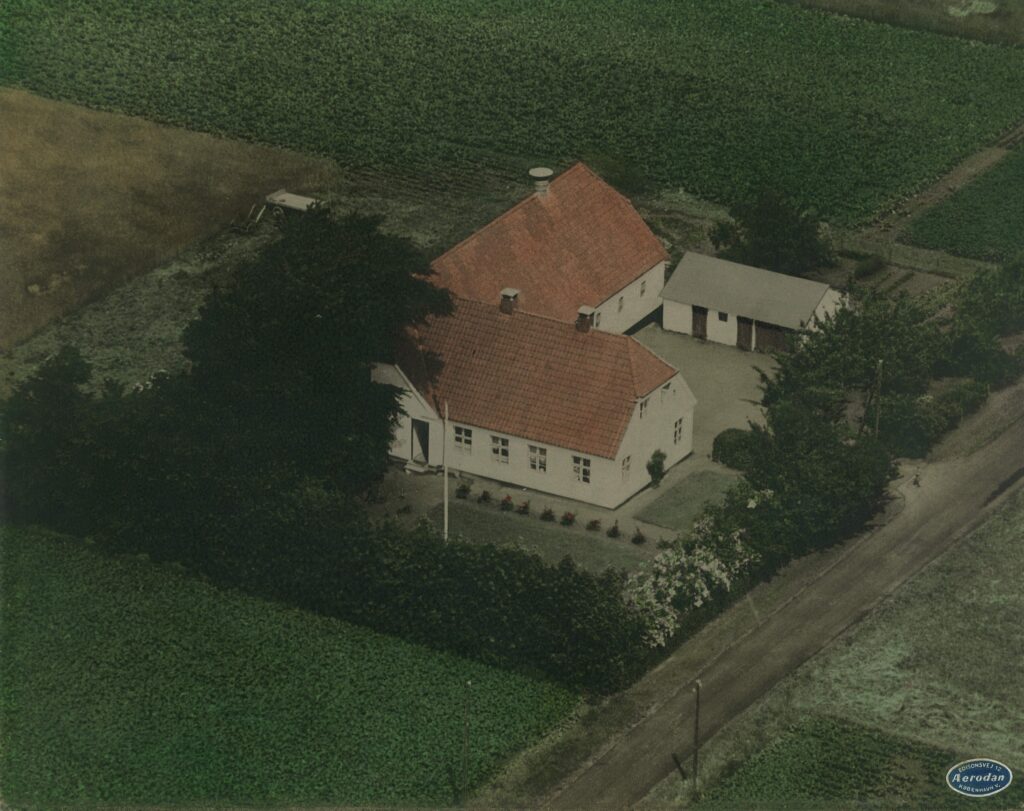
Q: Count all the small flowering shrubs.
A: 9